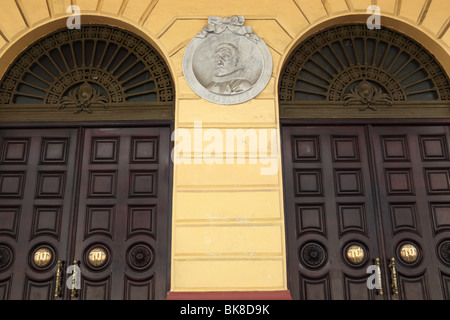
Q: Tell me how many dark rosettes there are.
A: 4